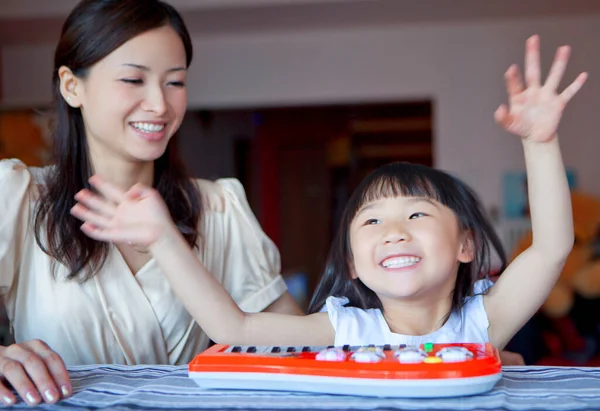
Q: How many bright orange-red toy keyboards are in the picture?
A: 1